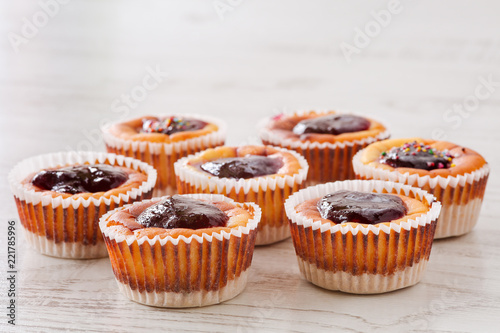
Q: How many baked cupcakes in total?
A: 7